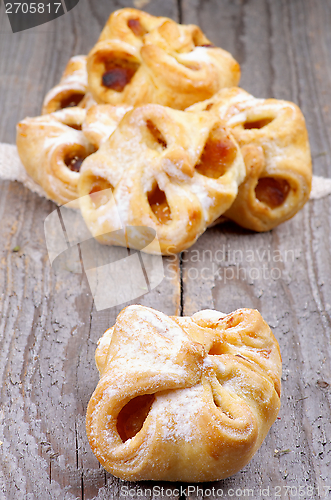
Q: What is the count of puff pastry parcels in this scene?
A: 6